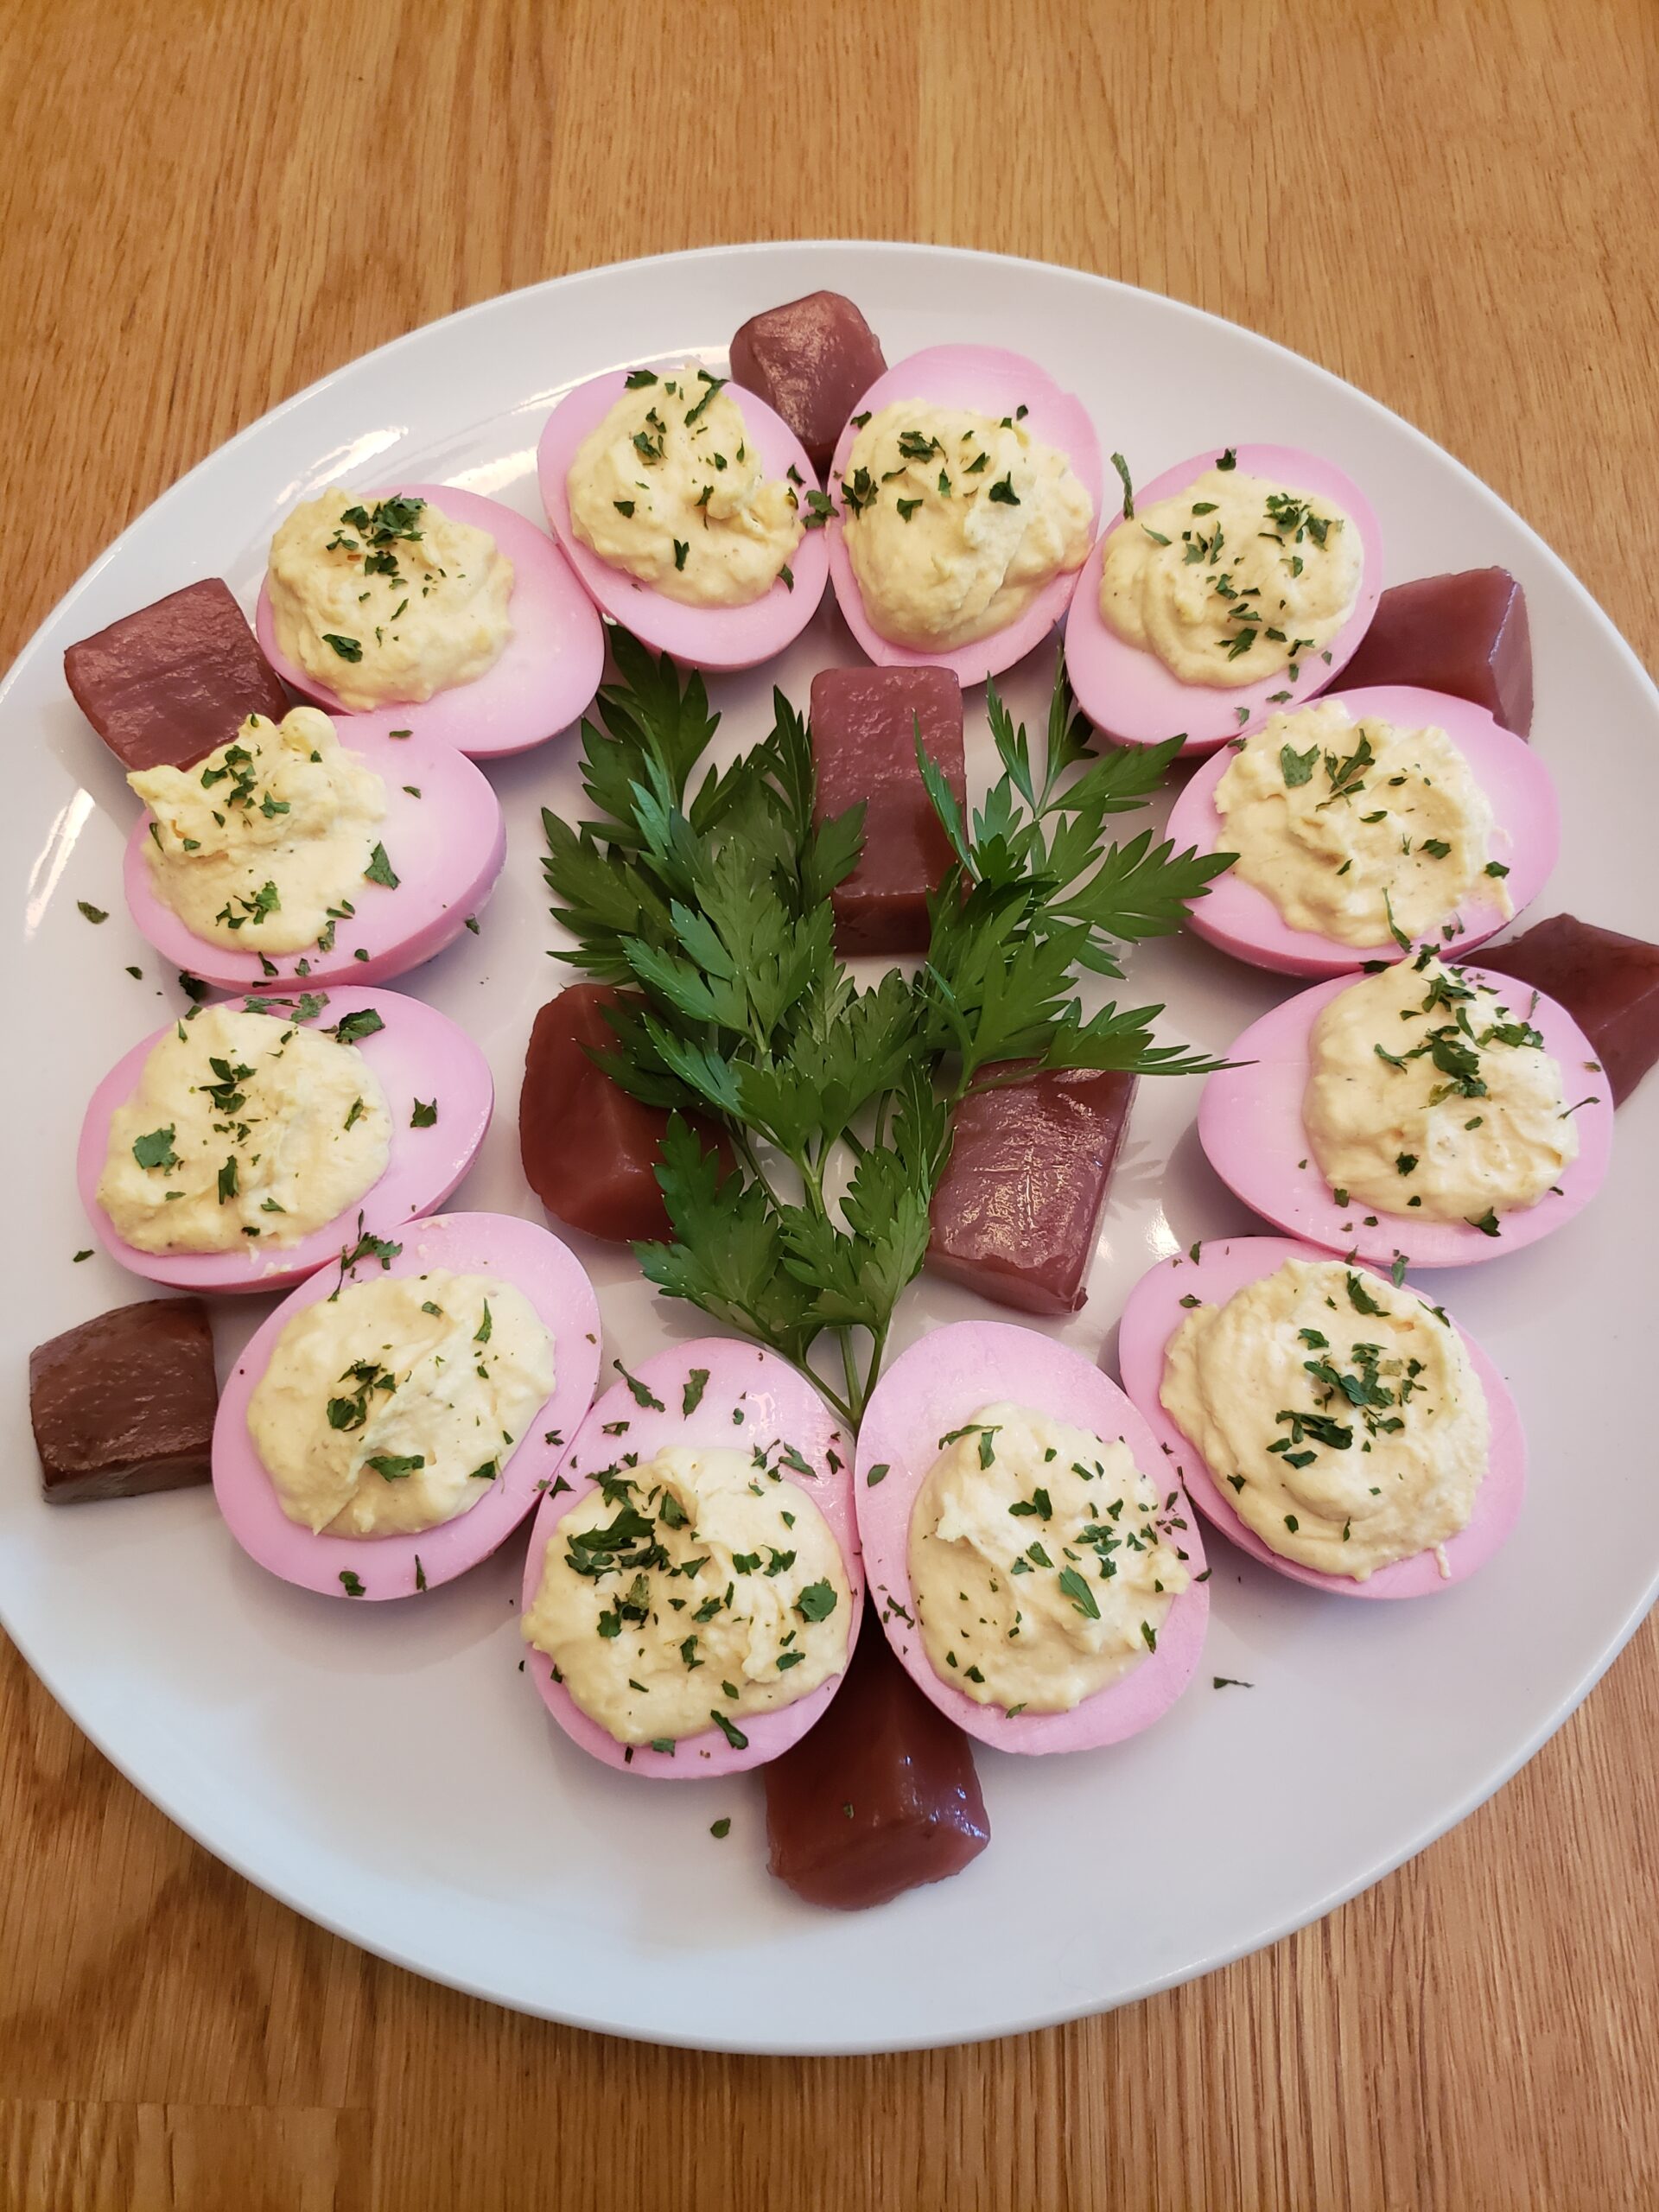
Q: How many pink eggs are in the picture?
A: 12